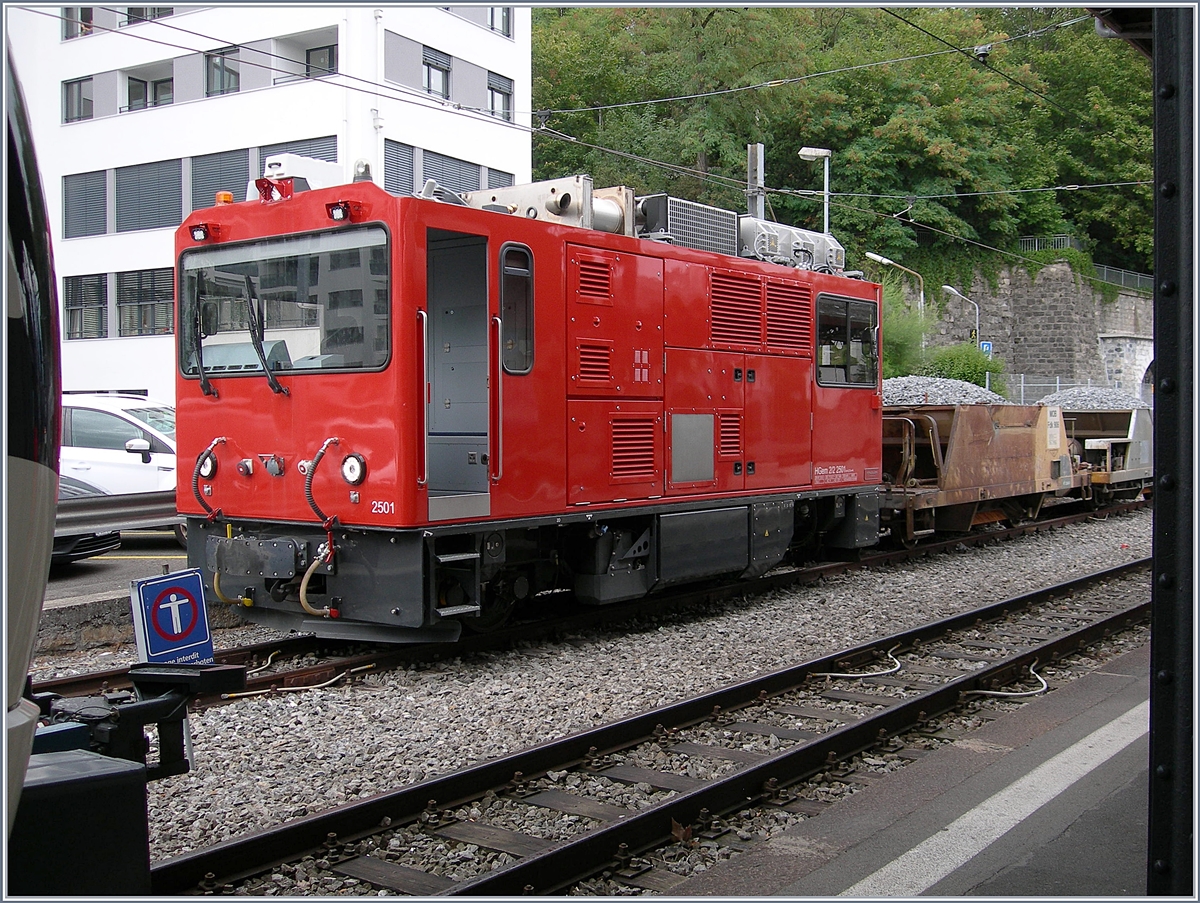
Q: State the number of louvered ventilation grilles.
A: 6